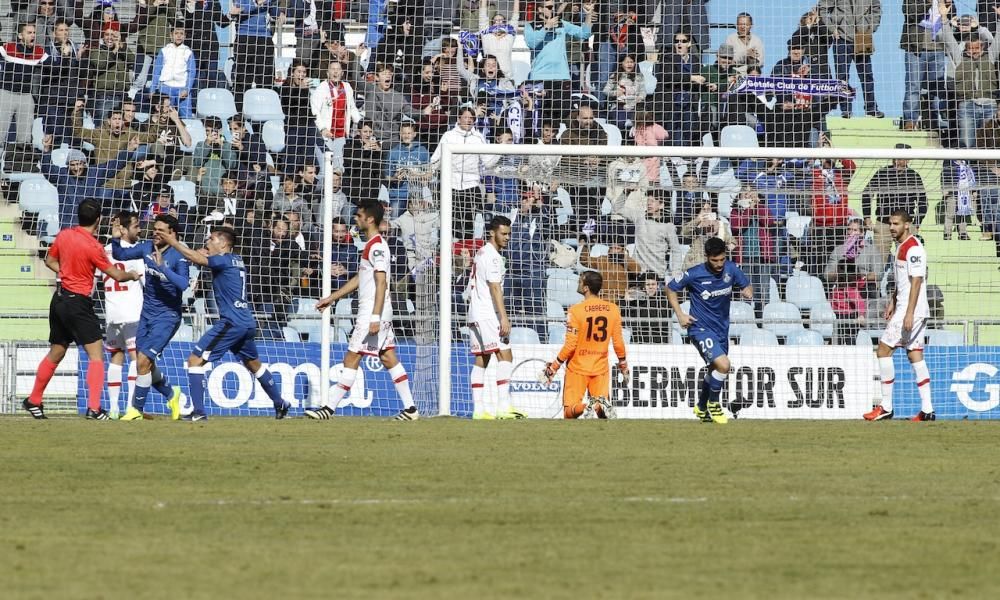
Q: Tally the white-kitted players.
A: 4